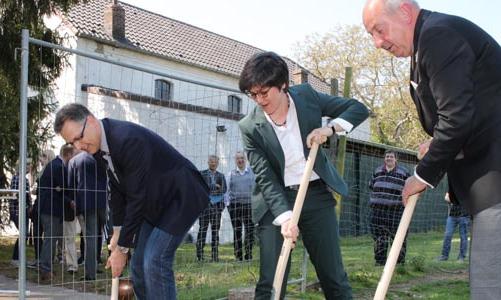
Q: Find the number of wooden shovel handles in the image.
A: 3